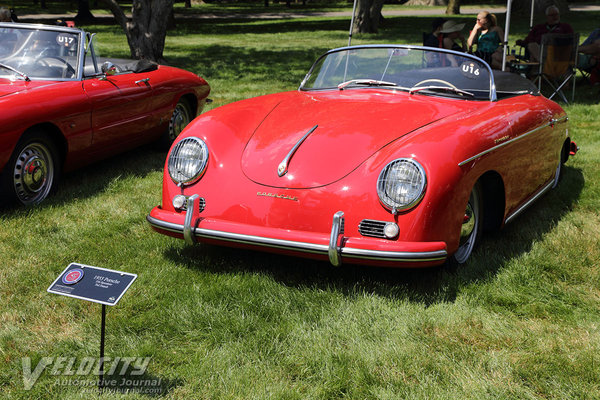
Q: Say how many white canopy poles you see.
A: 3